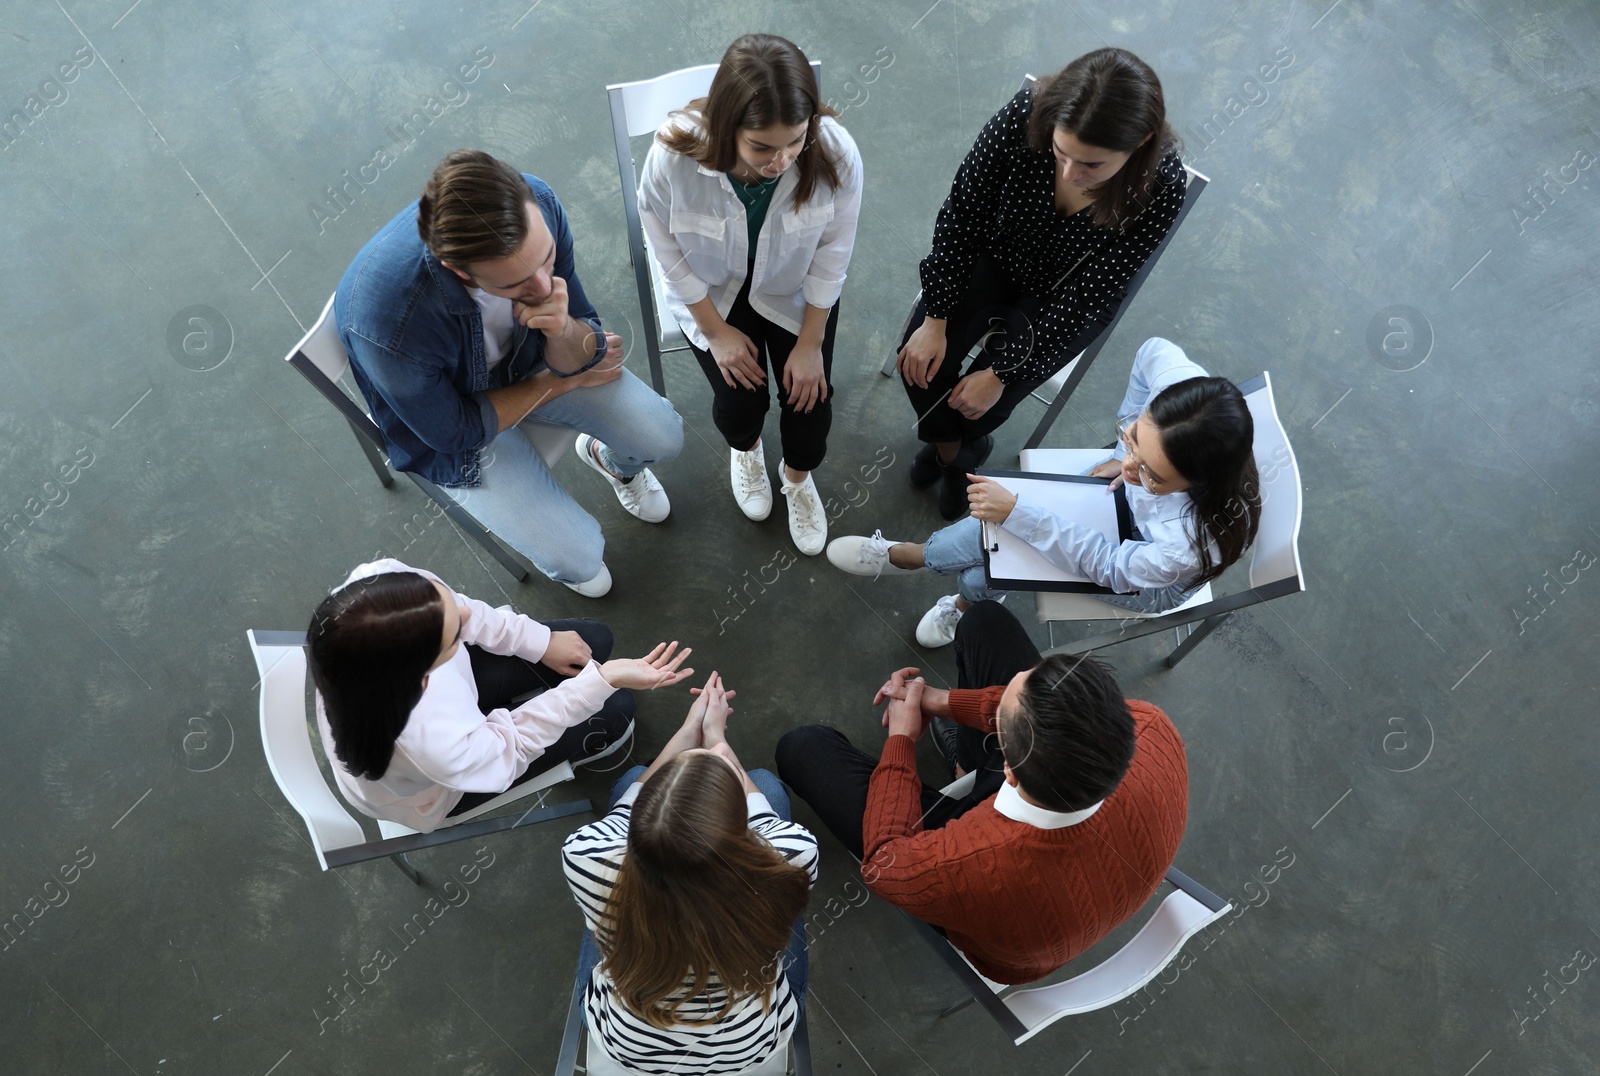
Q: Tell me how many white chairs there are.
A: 7